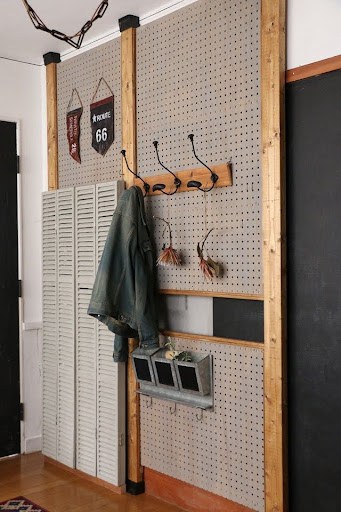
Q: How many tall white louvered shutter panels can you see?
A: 4